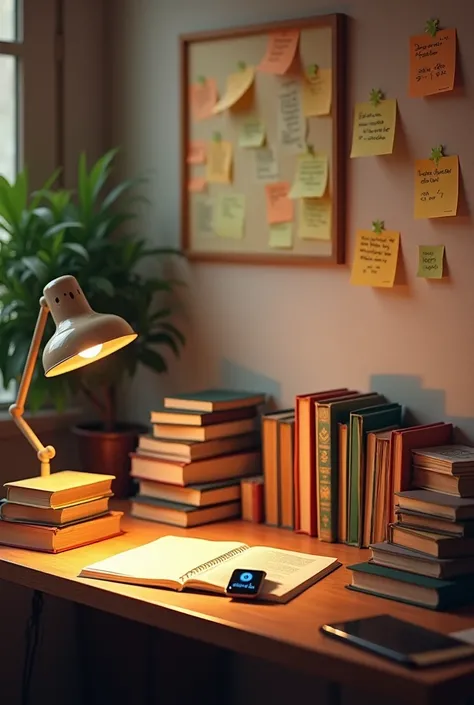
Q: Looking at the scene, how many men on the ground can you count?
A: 0